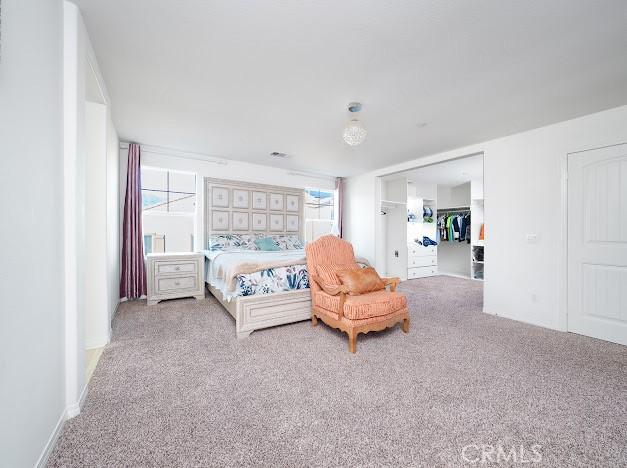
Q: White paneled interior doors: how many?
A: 1